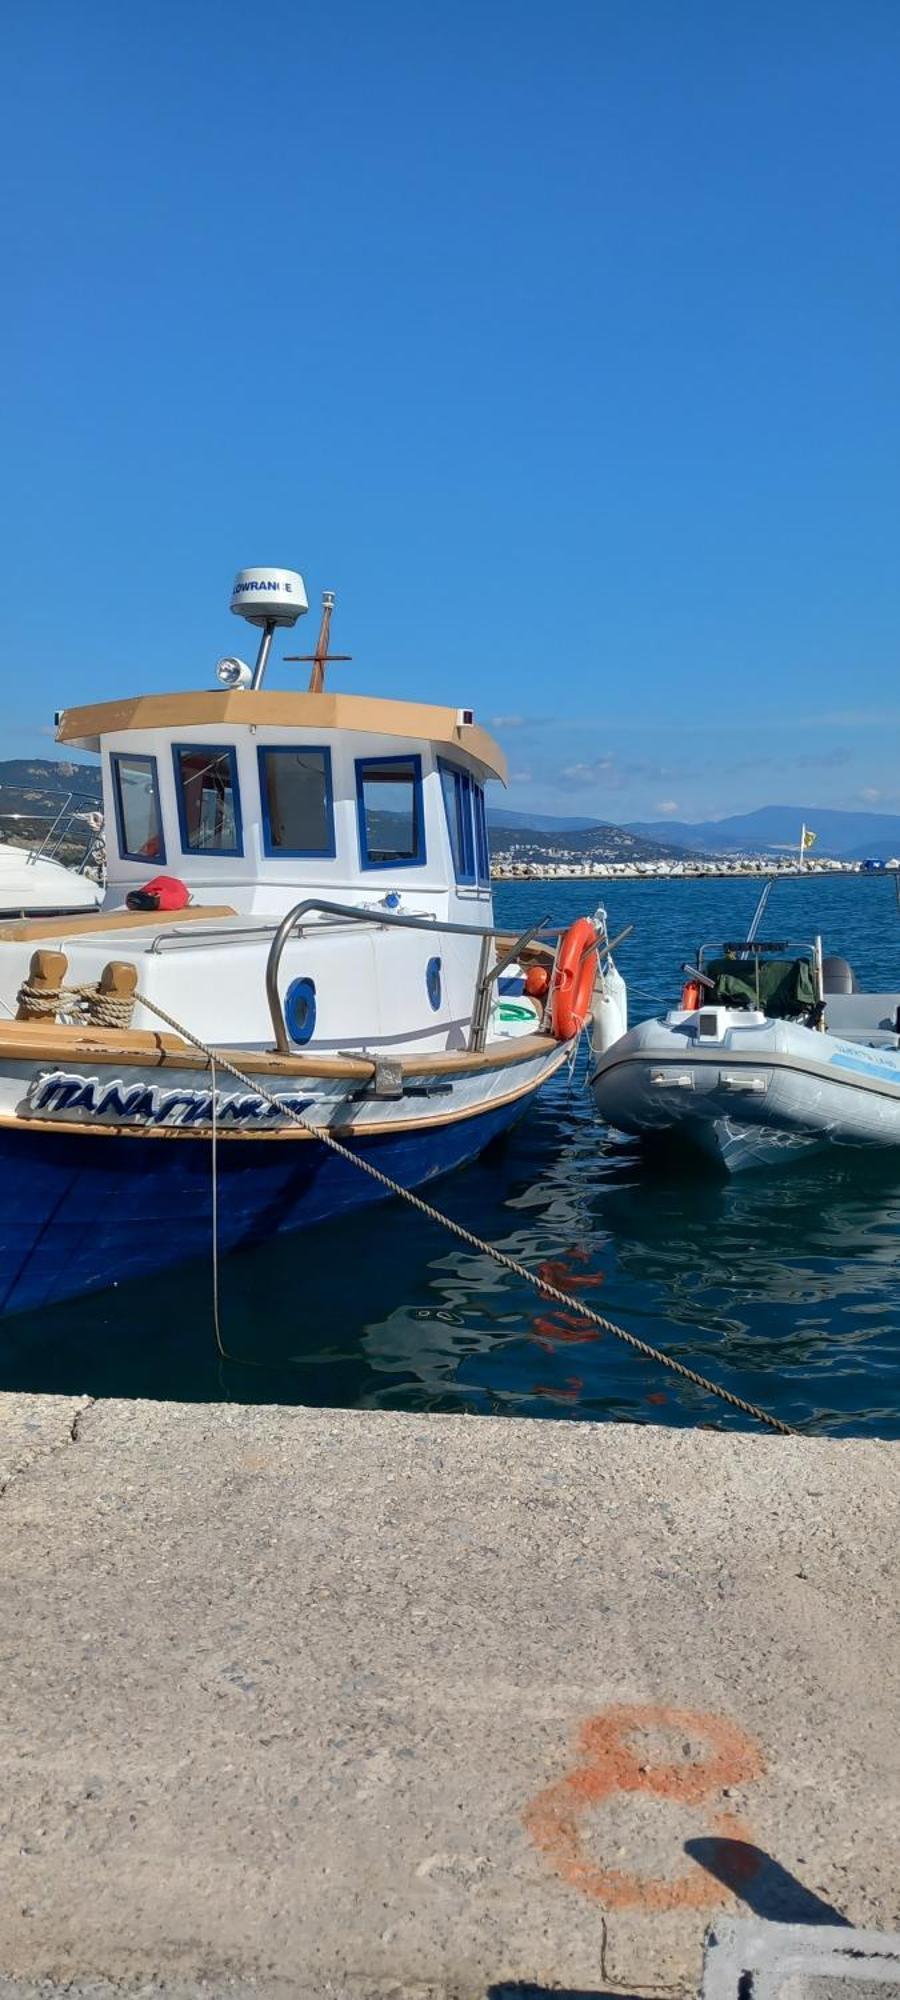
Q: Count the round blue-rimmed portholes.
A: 2